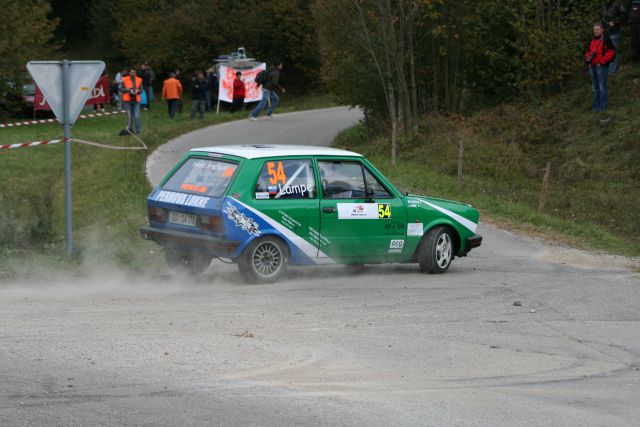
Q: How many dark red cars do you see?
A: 0